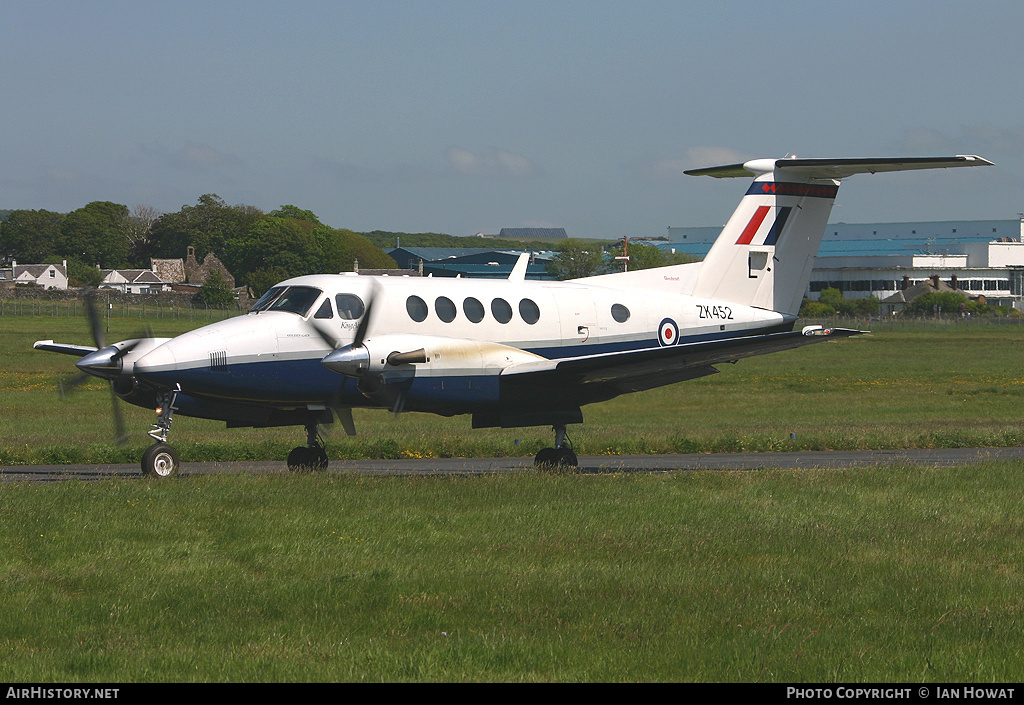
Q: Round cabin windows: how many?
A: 6